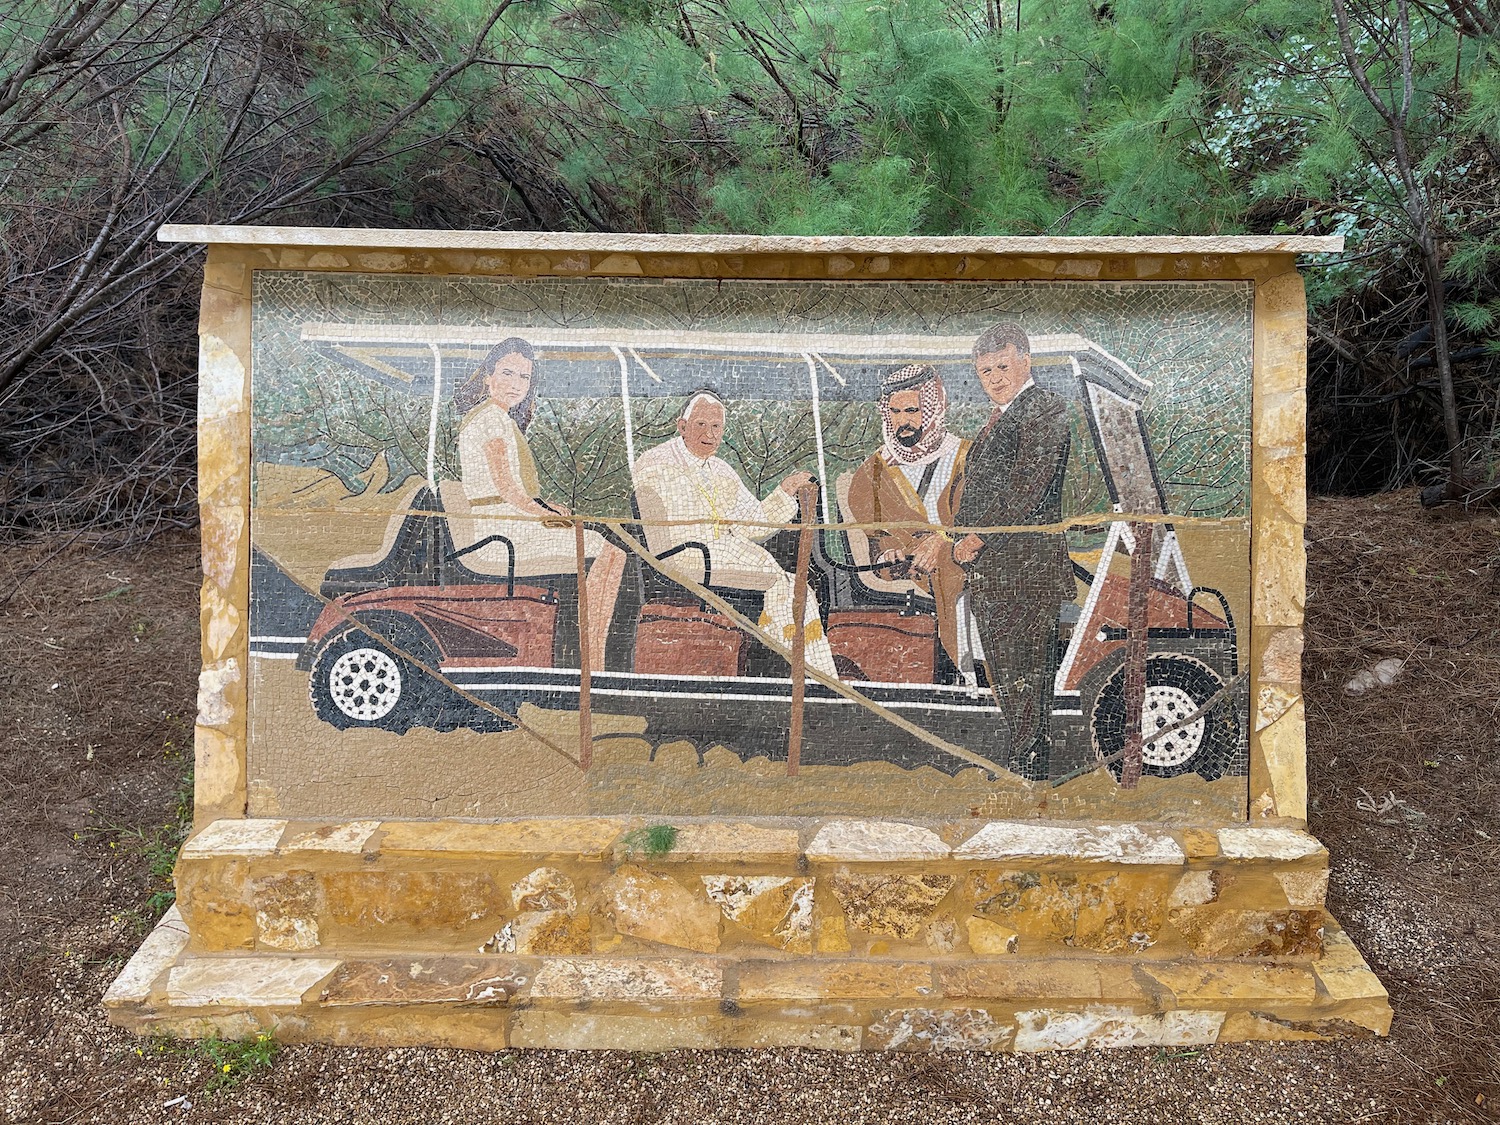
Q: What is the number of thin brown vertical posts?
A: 3